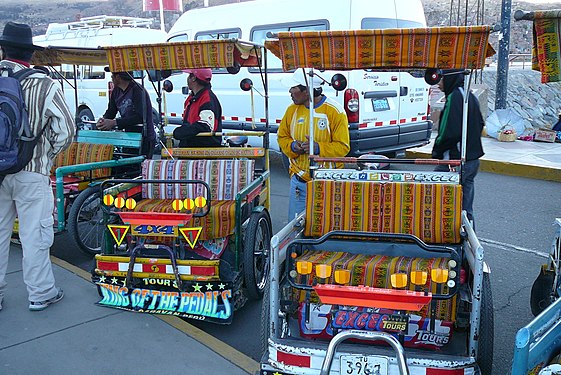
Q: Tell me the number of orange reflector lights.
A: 12